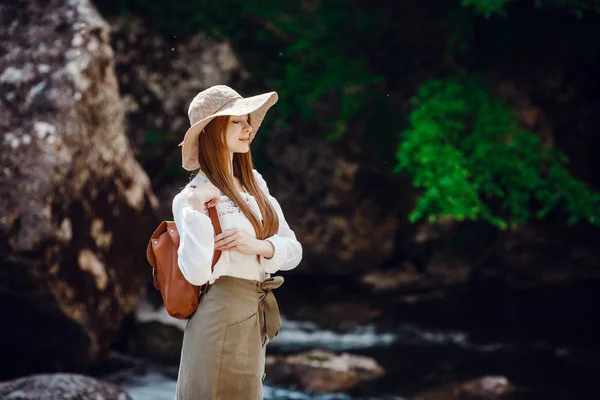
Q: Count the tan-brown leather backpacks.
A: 1